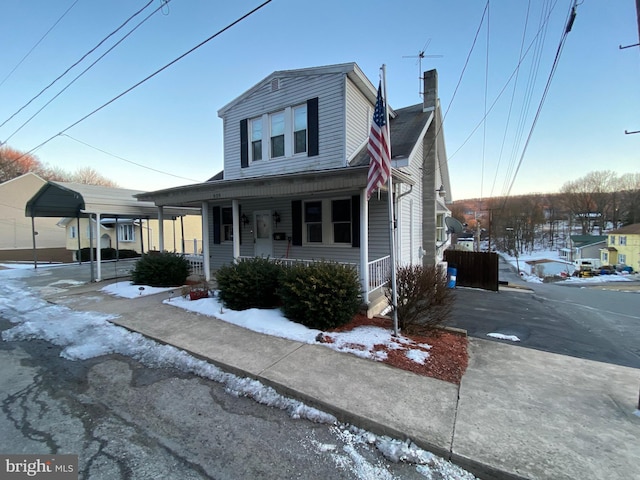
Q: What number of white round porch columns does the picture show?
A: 4